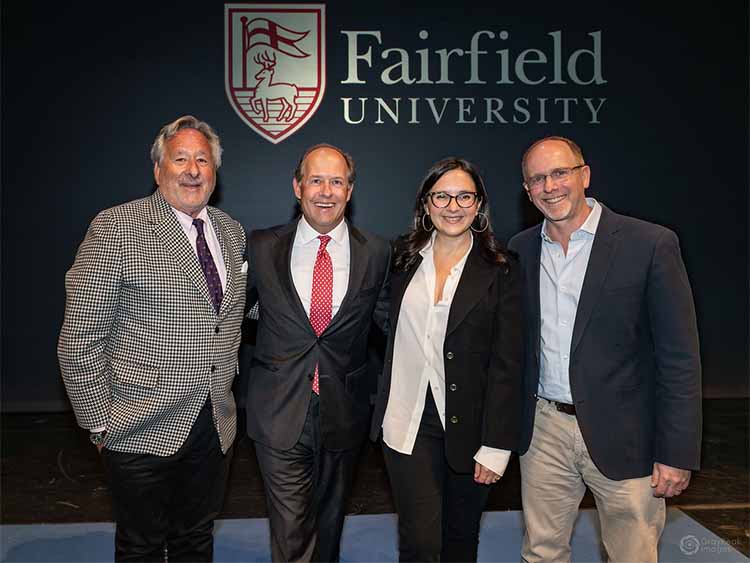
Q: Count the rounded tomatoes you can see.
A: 0